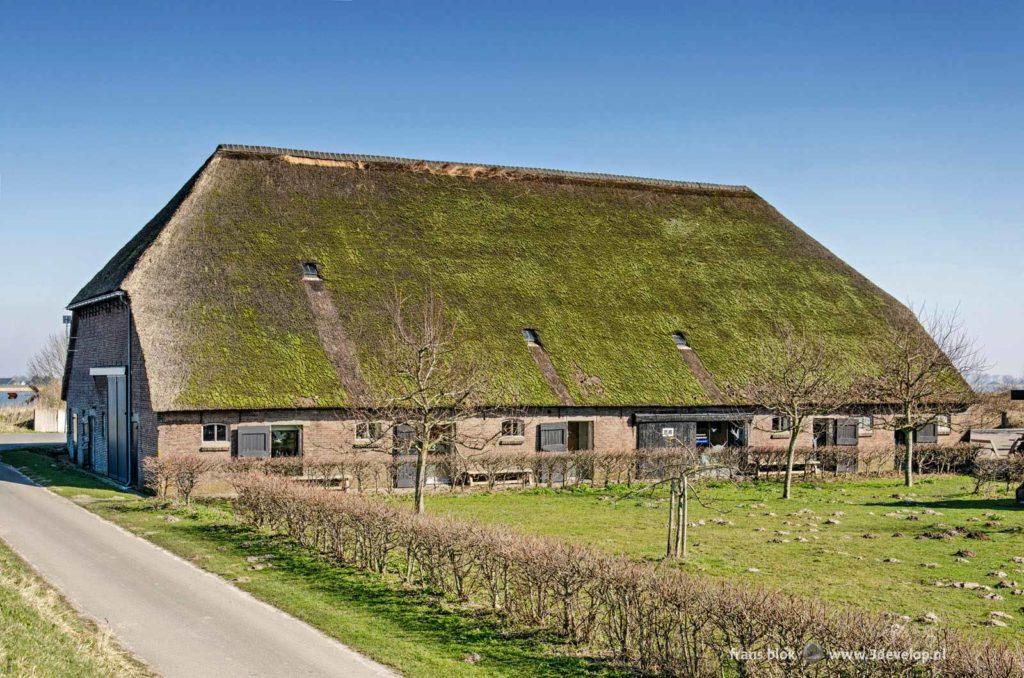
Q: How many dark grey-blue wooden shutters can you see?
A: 5